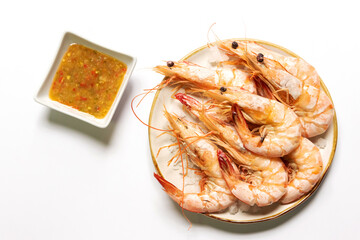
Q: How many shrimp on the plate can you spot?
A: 7